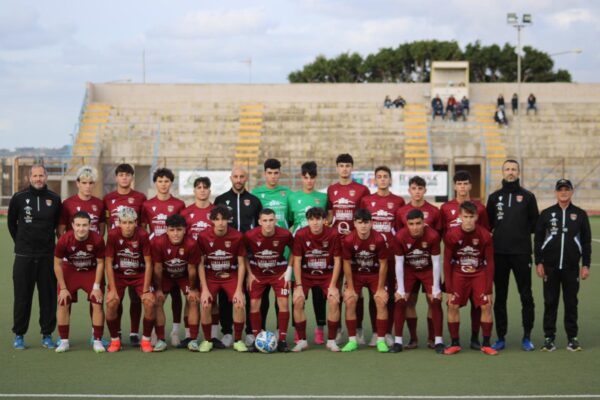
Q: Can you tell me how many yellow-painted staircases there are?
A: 4